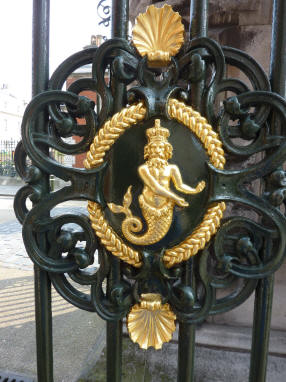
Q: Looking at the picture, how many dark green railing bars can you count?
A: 4